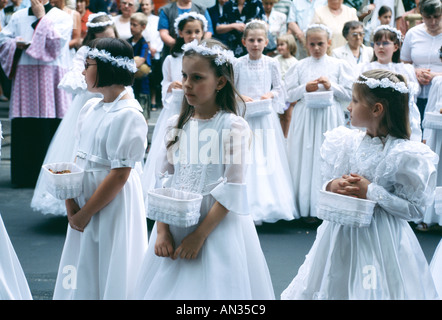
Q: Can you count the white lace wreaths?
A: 8